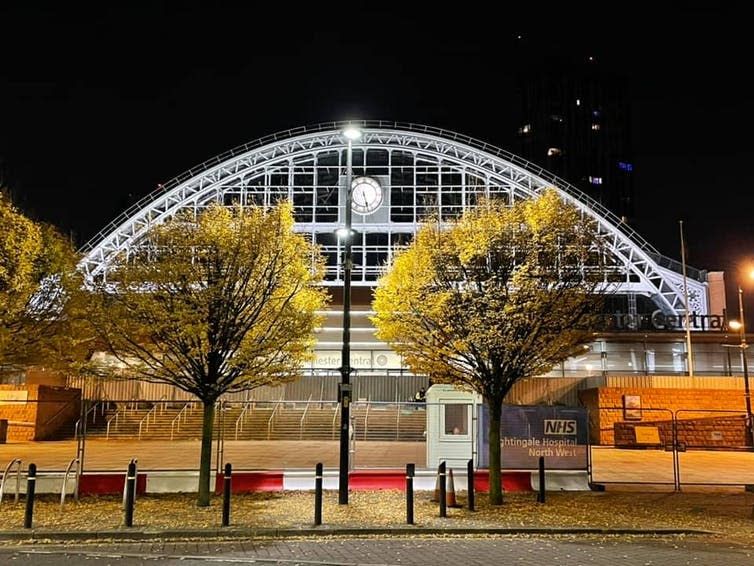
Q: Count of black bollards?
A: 8